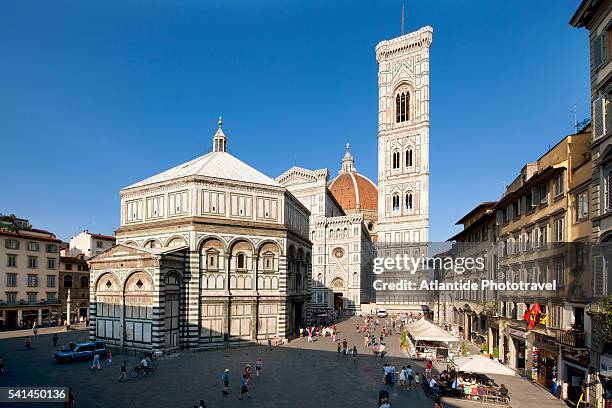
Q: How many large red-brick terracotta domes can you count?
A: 1